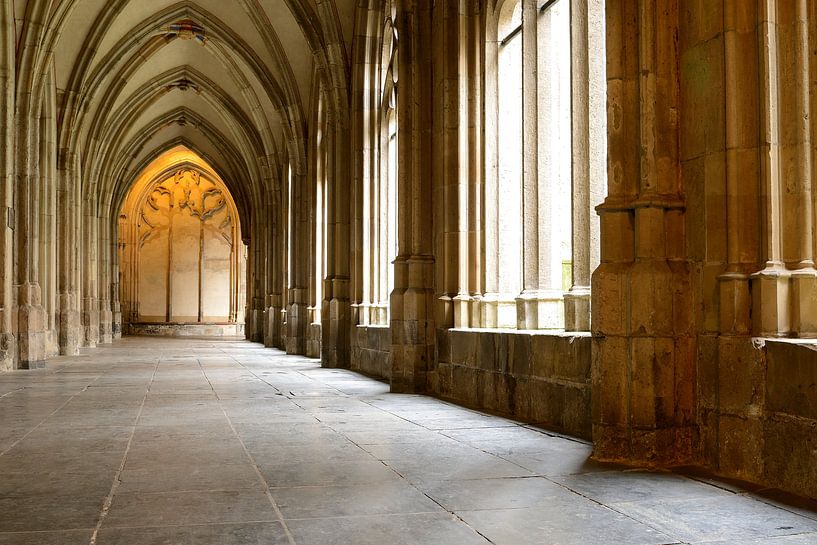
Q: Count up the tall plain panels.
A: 3